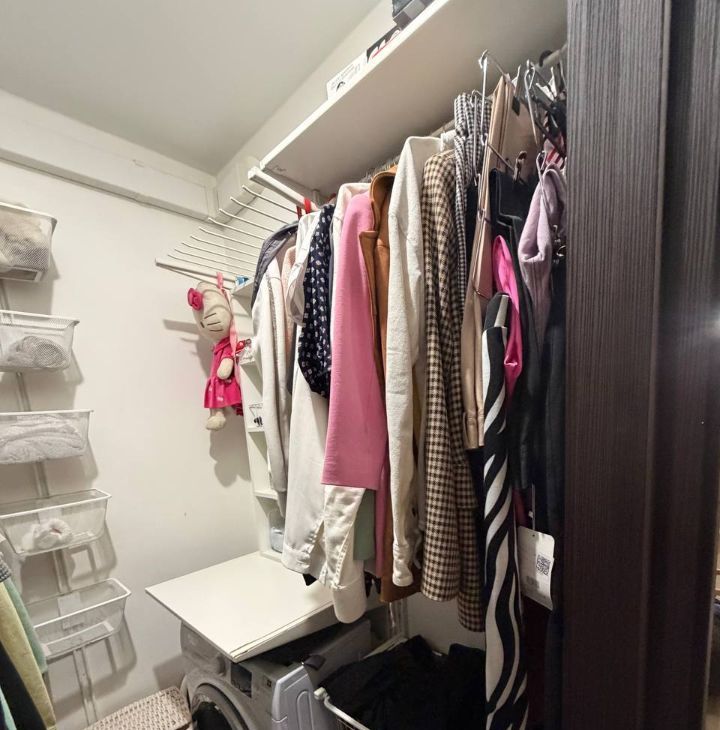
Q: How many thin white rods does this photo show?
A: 9